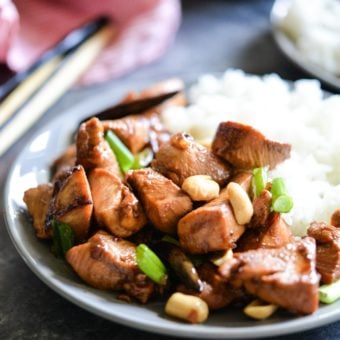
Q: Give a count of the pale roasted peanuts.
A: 4